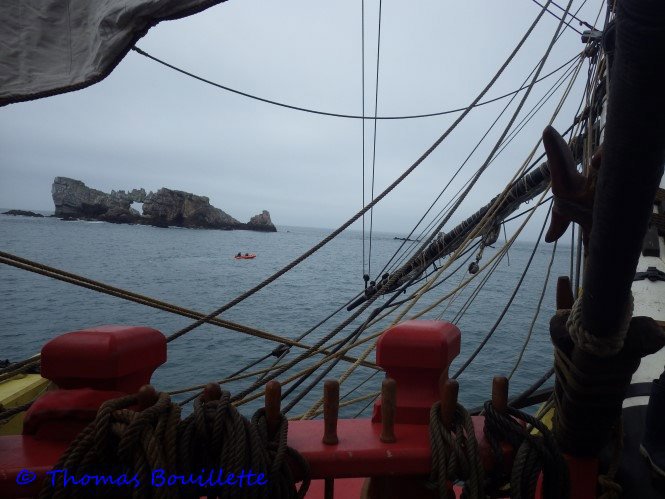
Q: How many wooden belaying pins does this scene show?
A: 7